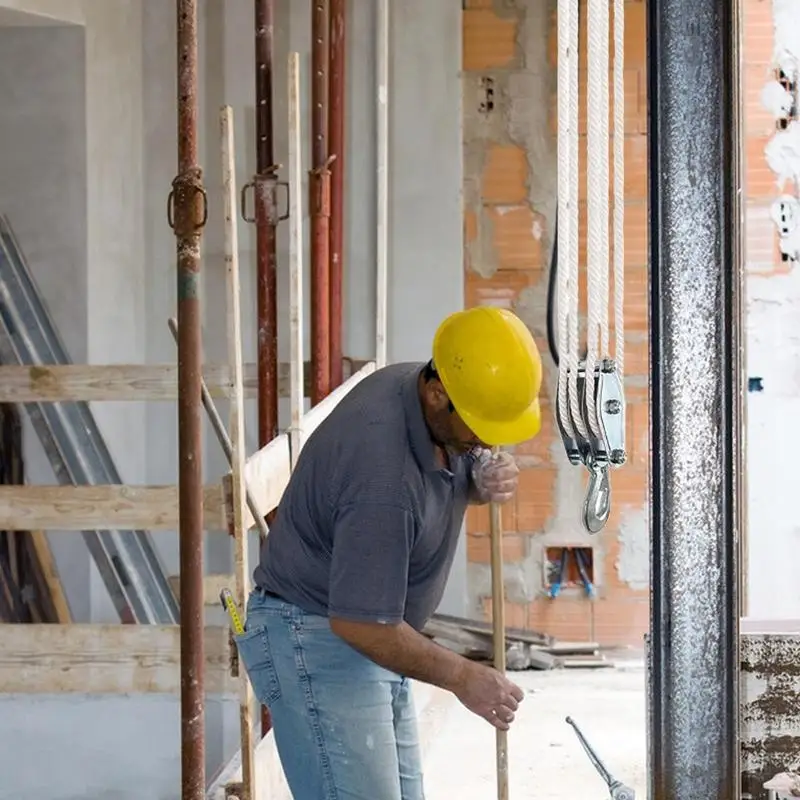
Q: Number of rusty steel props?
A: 4